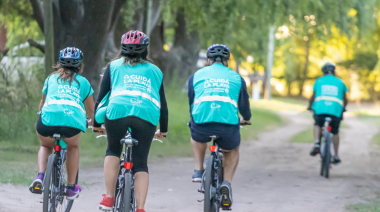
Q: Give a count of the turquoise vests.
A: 4